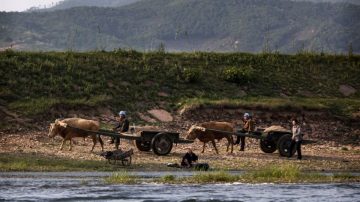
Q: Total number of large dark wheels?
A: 4